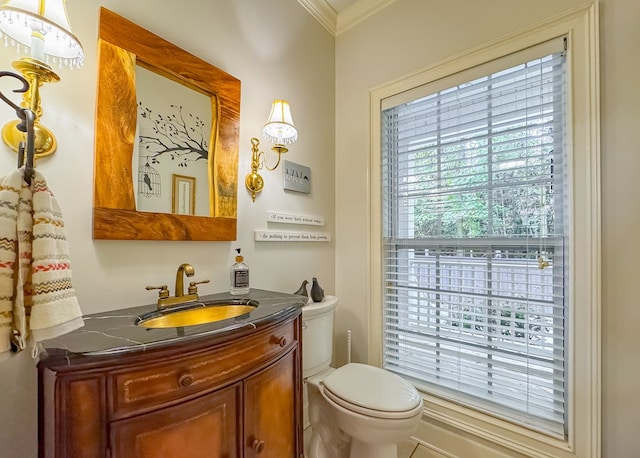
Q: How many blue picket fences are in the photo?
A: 0